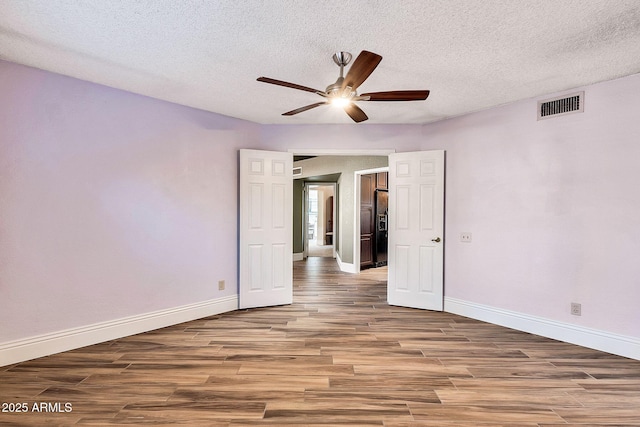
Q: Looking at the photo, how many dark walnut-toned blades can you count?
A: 5